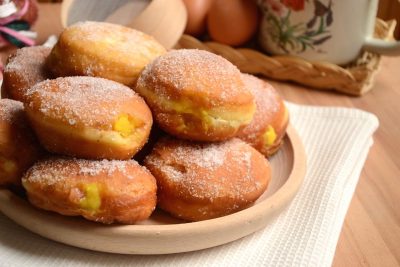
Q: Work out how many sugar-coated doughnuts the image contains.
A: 8